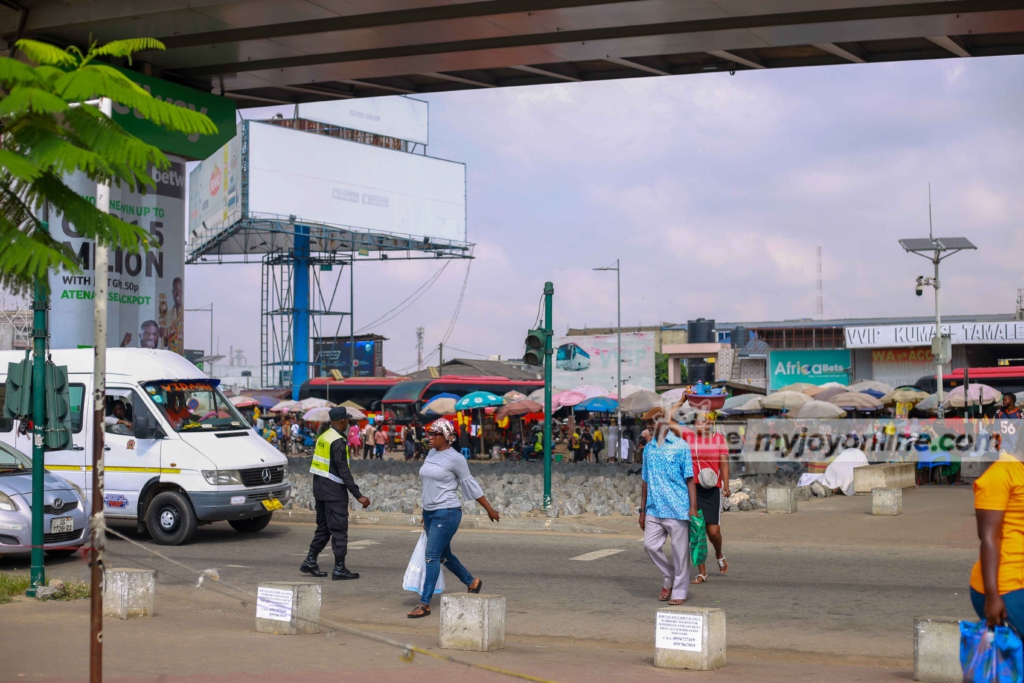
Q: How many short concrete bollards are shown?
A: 7